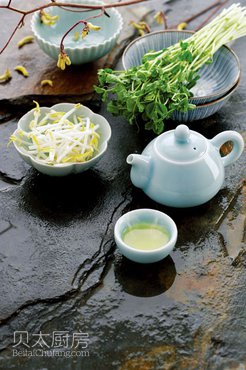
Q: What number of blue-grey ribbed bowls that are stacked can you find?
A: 2